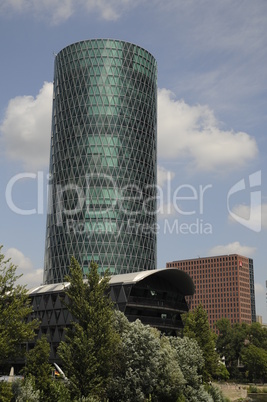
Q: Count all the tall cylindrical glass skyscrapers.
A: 1